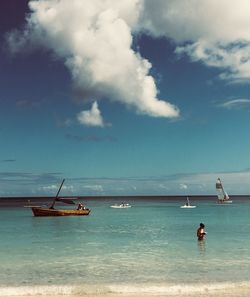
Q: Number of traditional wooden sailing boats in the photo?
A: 1